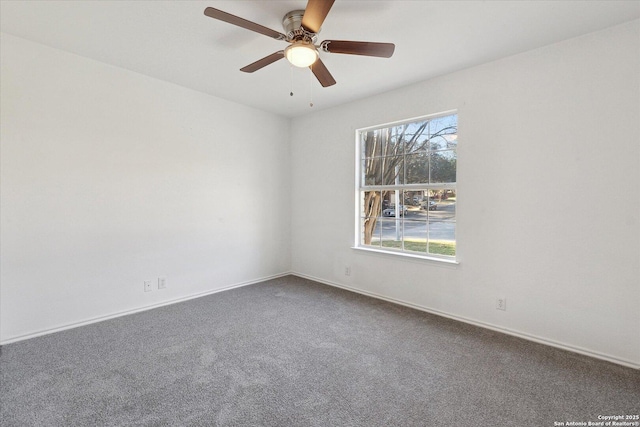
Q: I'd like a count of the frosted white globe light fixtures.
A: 1